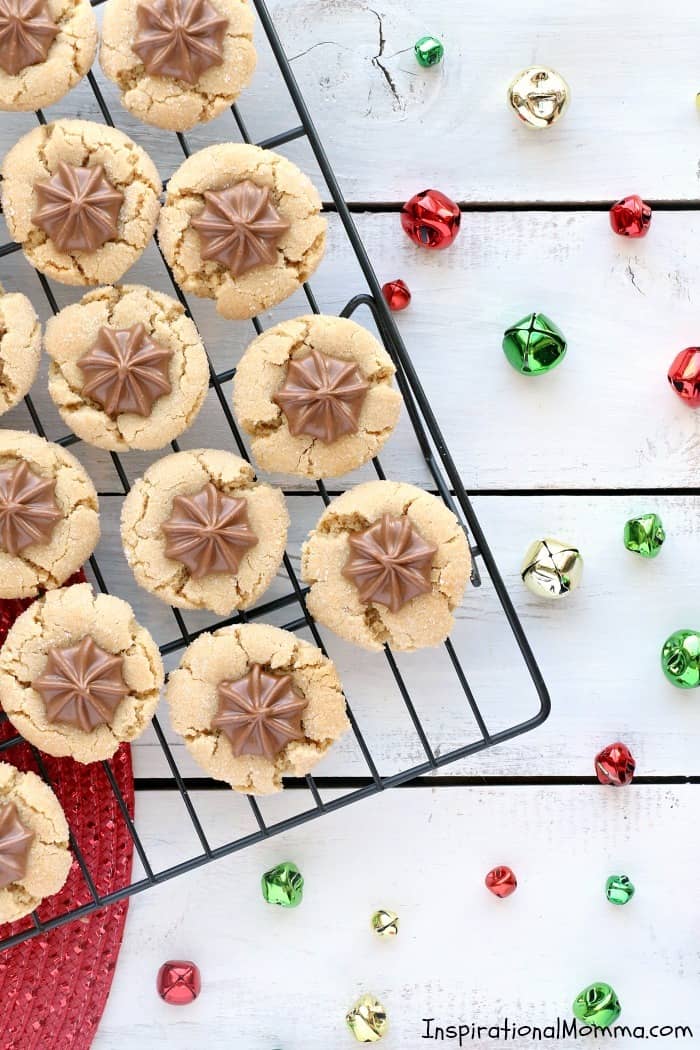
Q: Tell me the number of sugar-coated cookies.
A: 13